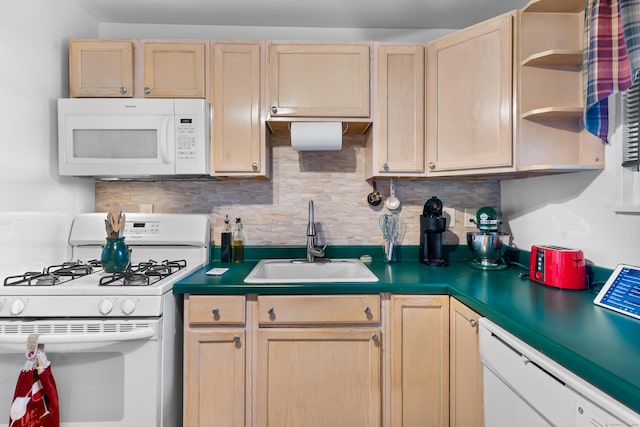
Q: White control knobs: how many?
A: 3